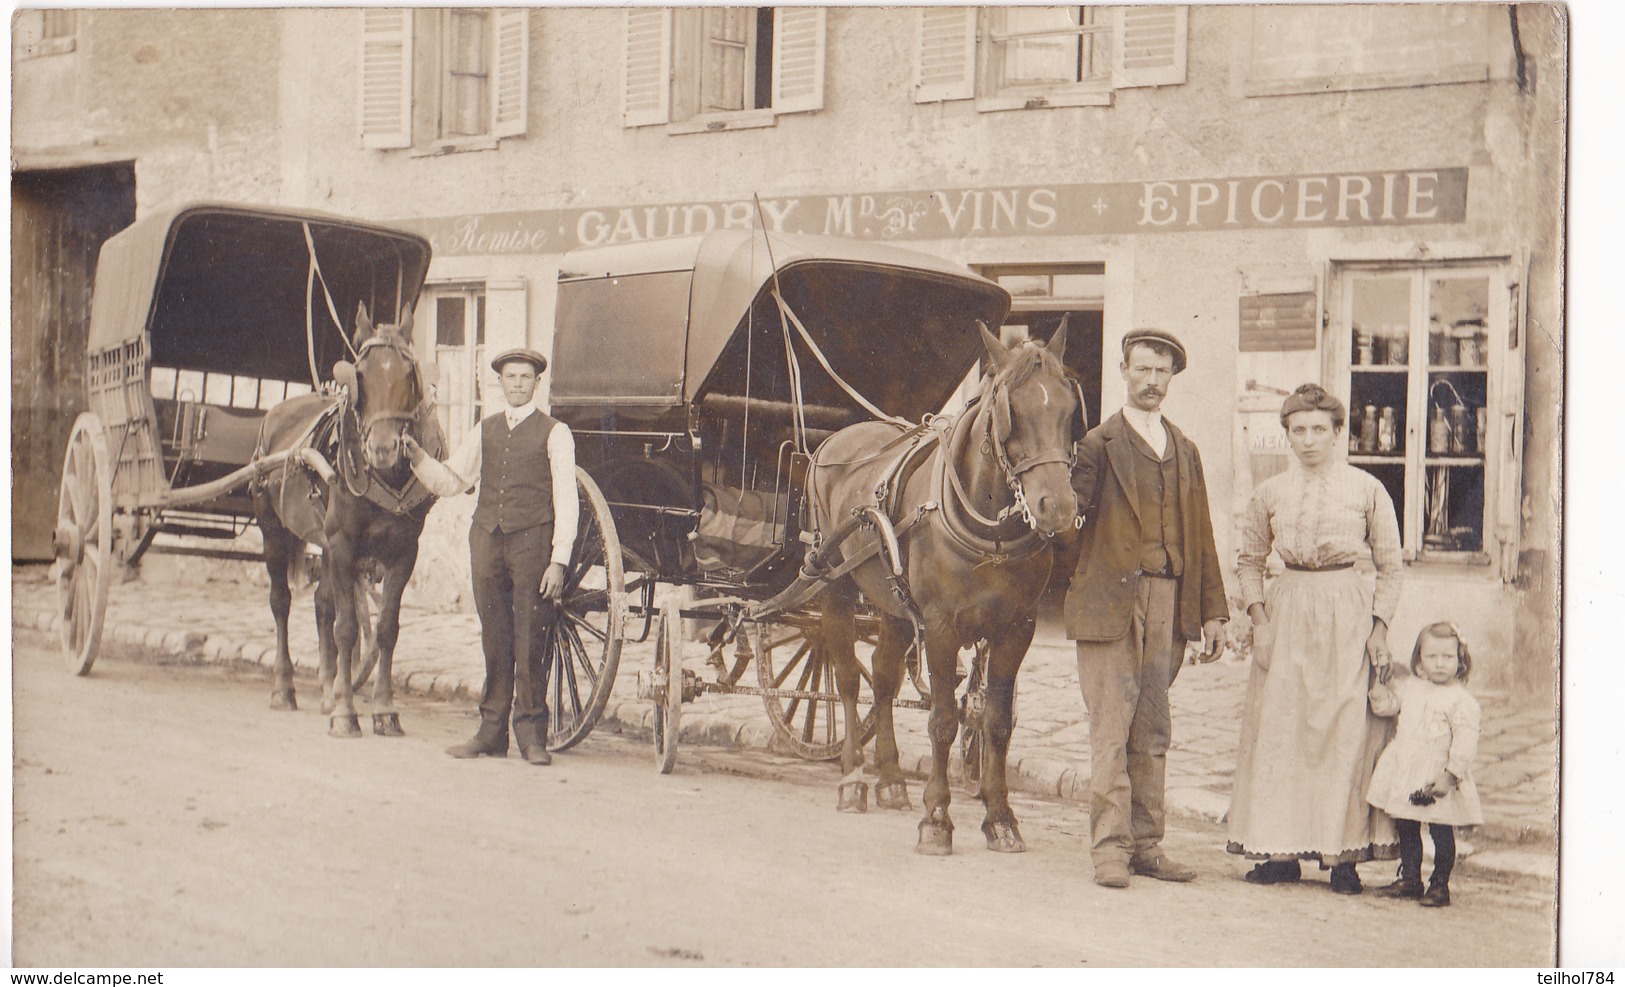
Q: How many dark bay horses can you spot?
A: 2